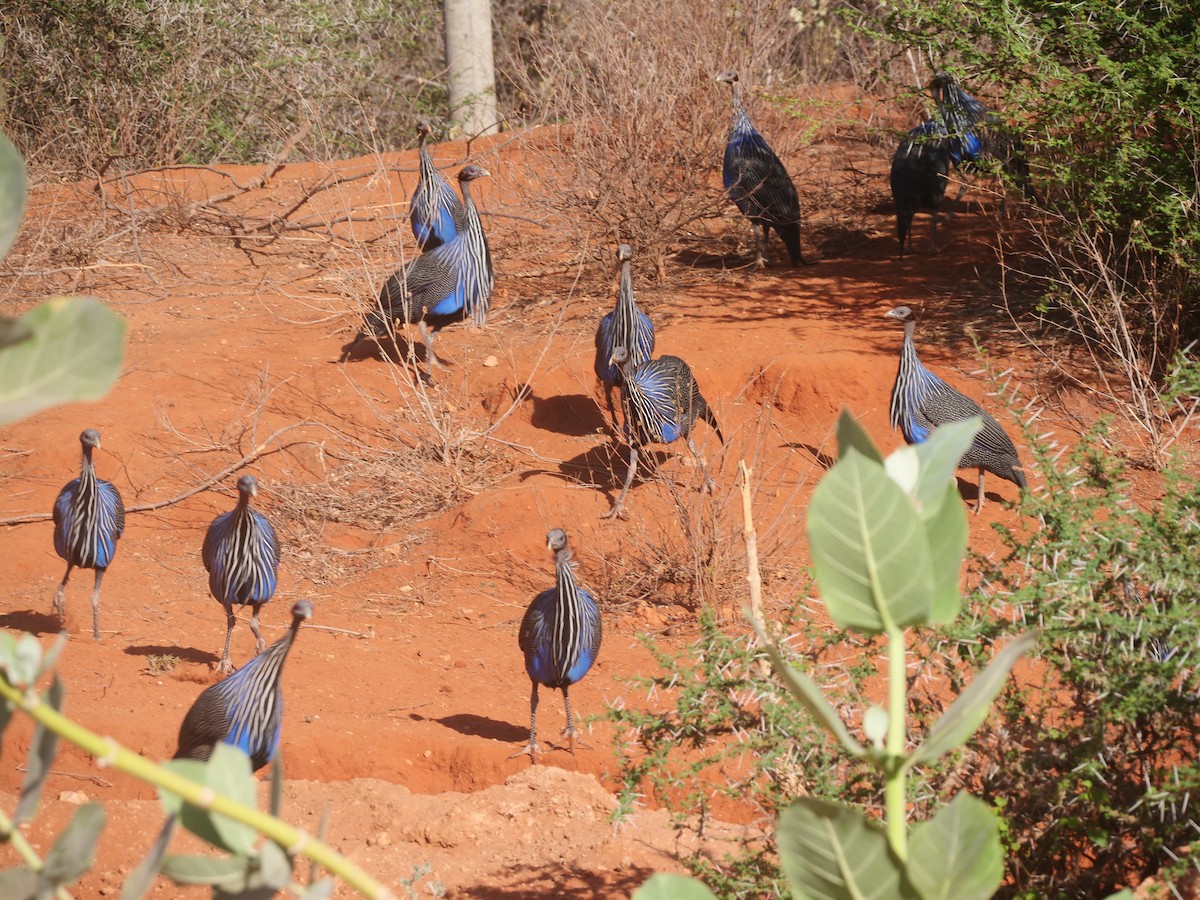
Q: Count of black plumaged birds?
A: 12